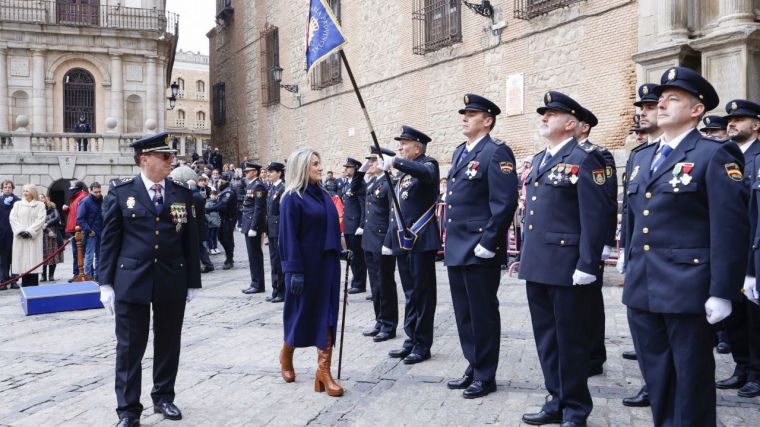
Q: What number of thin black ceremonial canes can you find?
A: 1